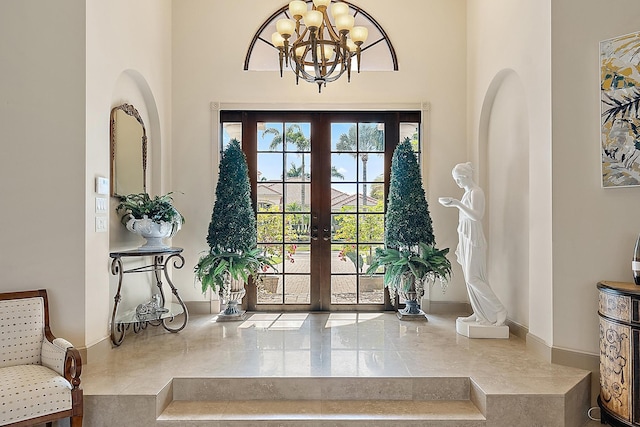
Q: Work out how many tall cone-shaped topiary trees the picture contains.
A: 2